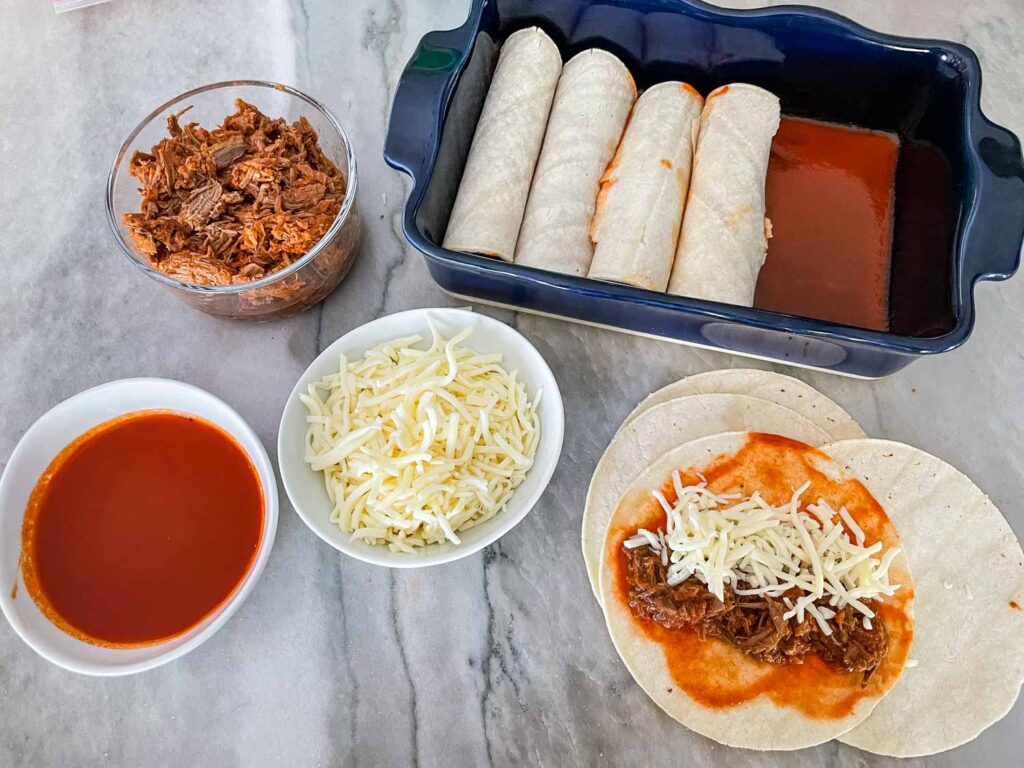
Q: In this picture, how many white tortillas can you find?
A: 8